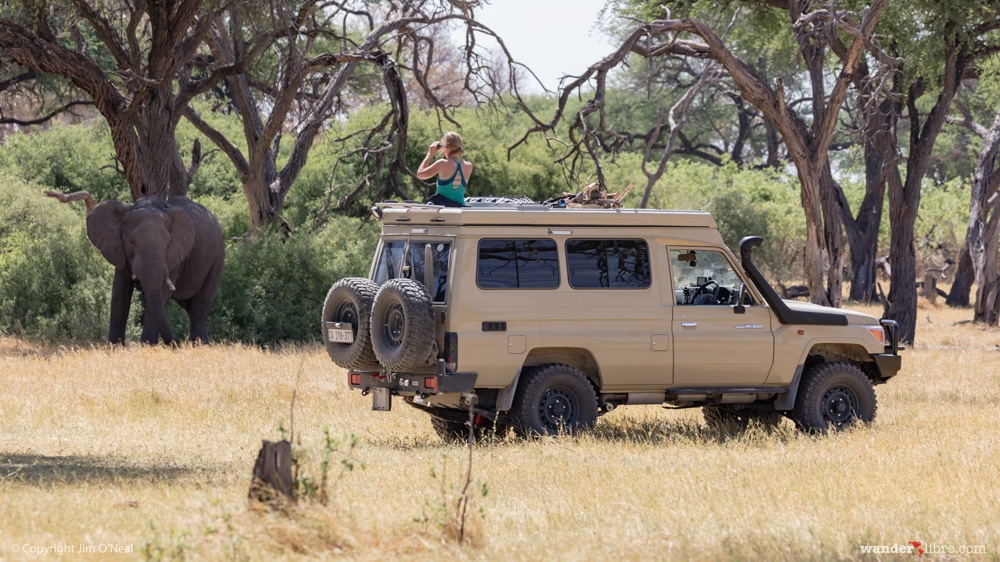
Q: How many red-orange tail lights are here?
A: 2